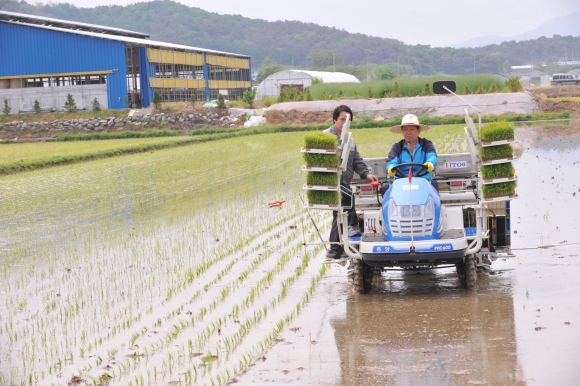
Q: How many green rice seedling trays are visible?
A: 8